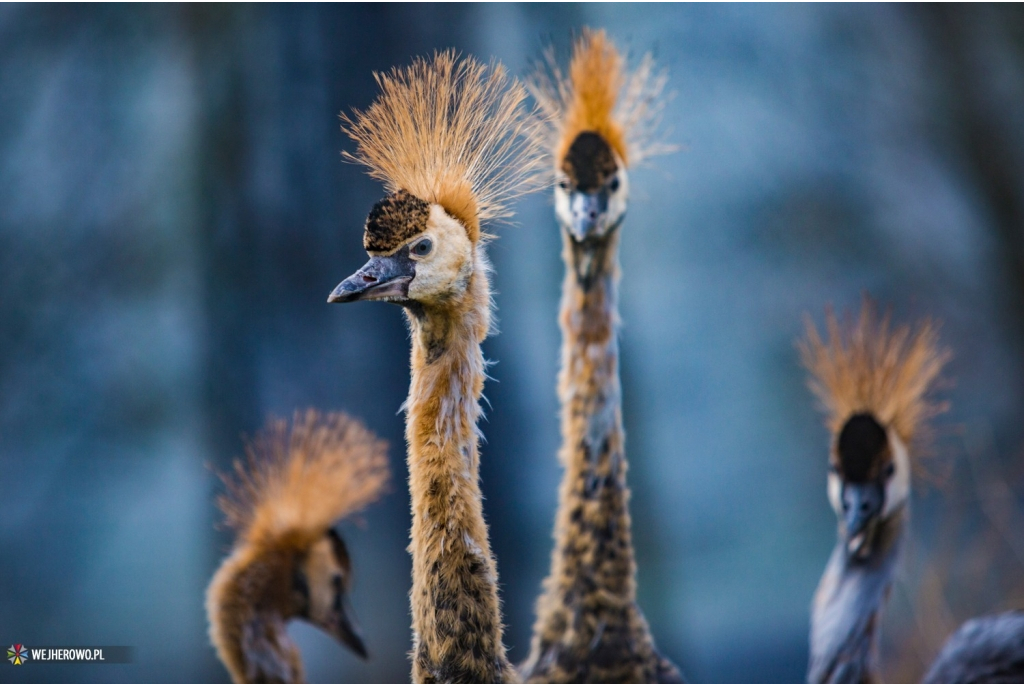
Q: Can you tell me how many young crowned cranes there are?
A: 4